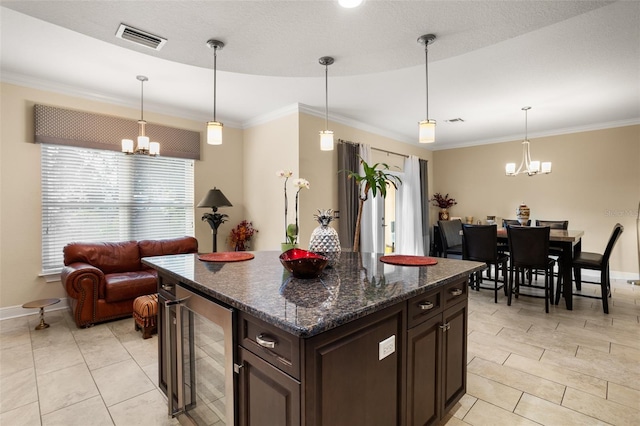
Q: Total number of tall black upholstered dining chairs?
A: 6